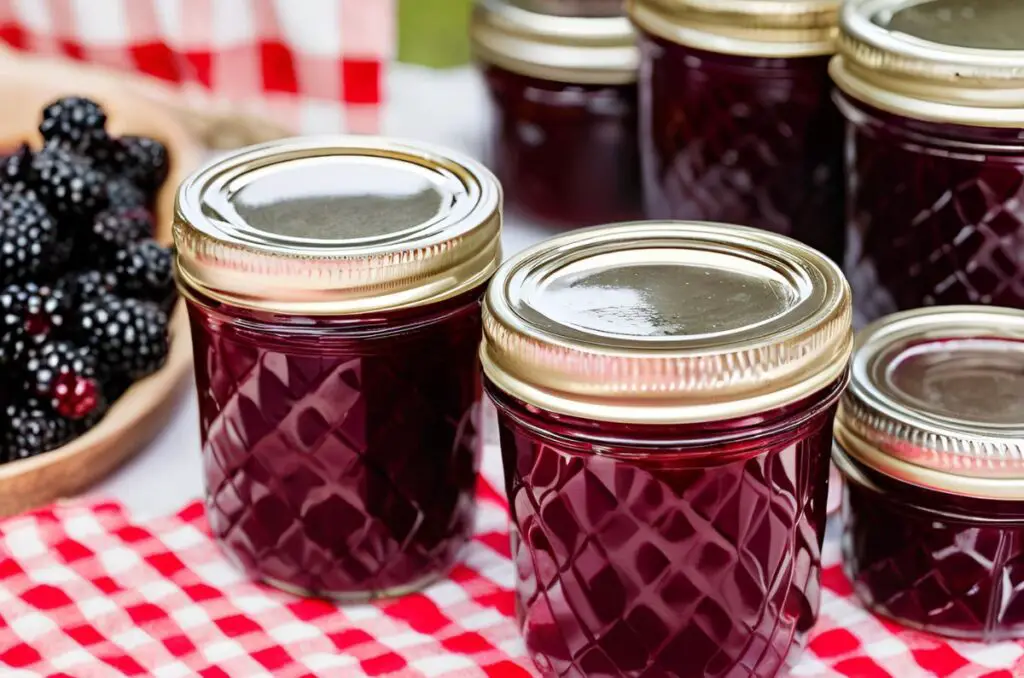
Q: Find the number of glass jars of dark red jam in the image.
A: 6